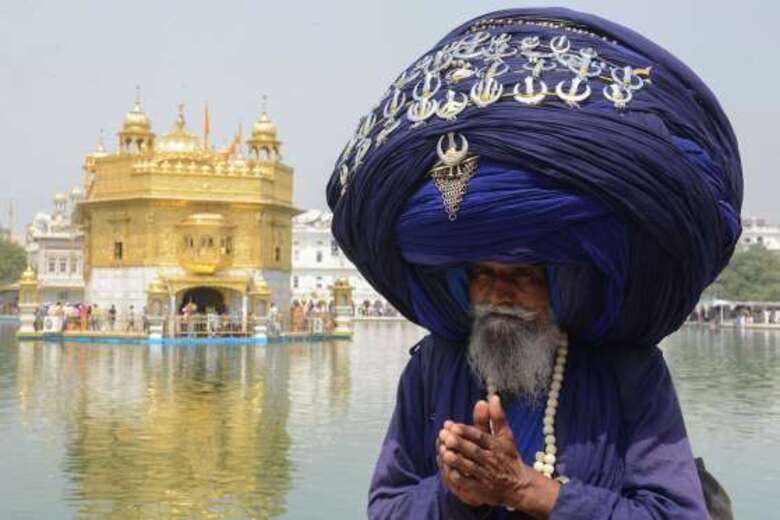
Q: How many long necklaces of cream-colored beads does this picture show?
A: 1